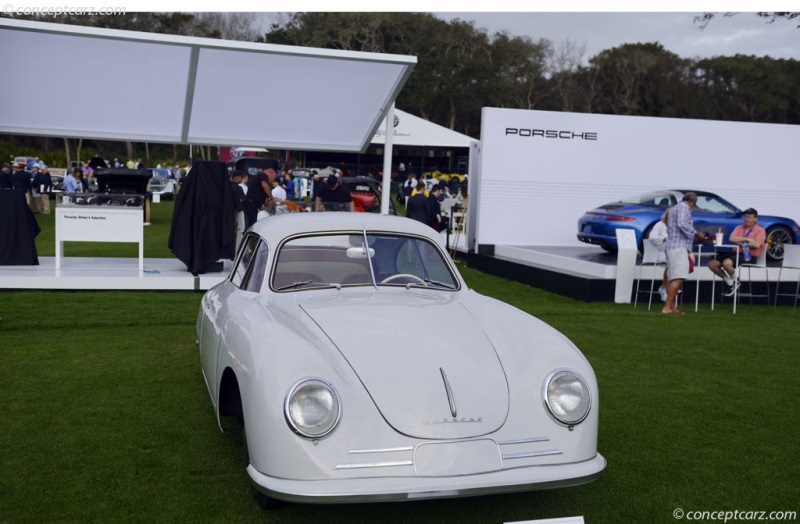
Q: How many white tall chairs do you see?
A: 3